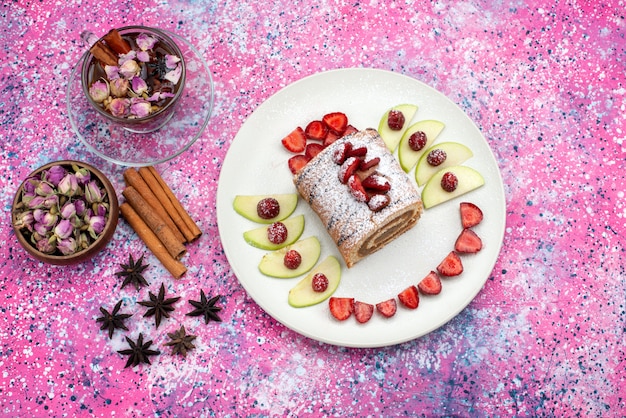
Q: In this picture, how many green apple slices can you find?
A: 8